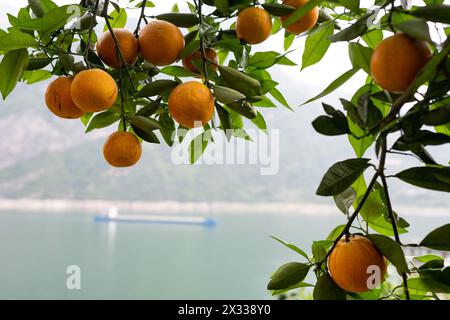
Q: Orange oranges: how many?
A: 11